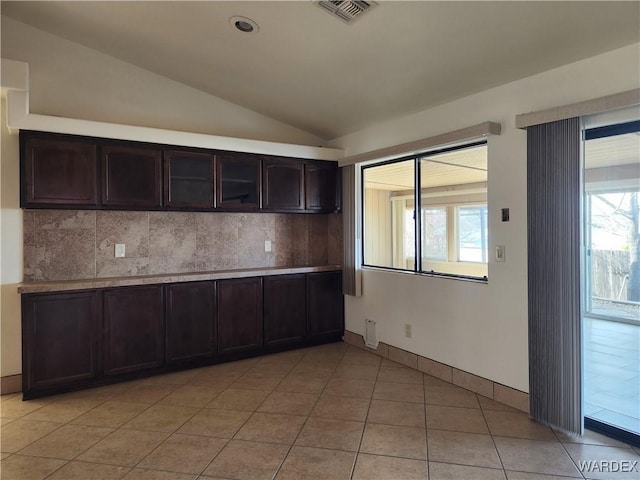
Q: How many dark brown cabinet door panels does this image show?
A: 12